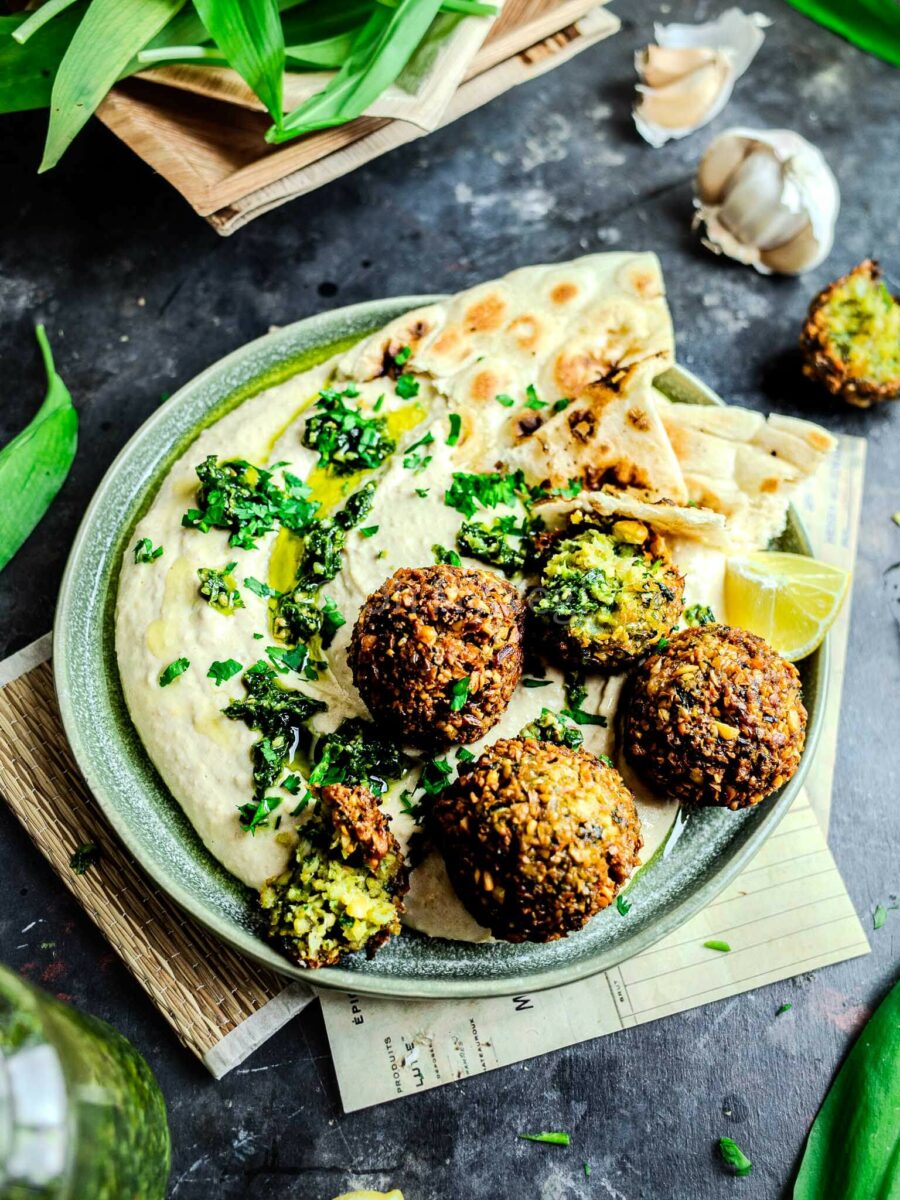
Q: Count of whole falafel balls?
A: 3